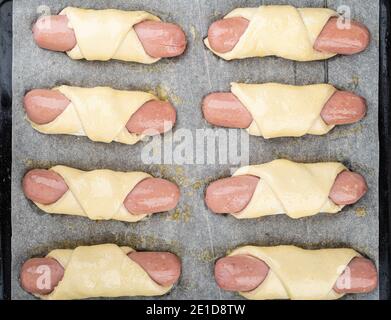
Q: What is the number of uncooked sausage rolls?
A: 8